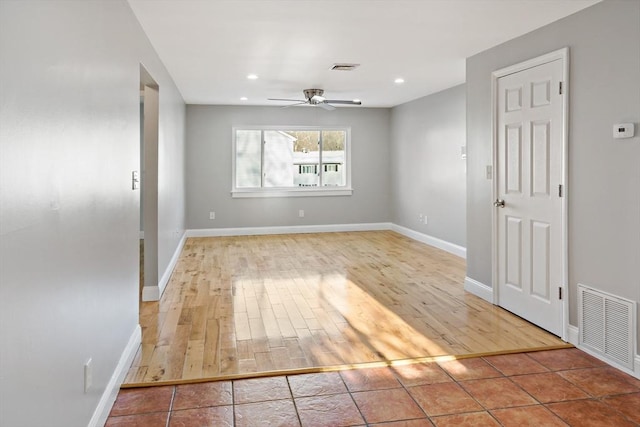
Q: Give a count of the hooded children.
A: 0